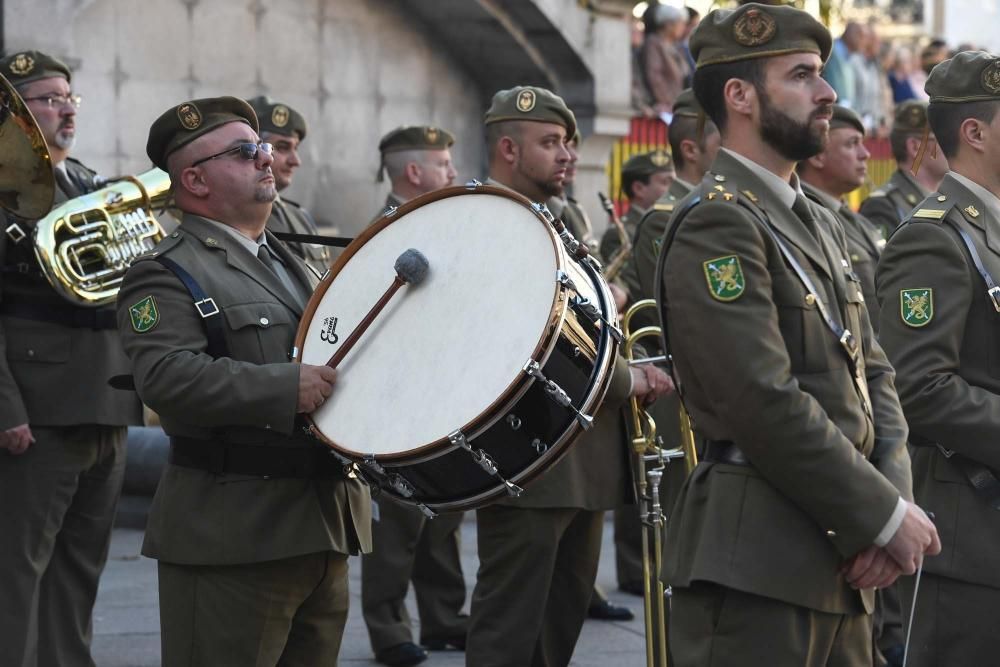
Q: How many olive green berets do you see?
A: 12